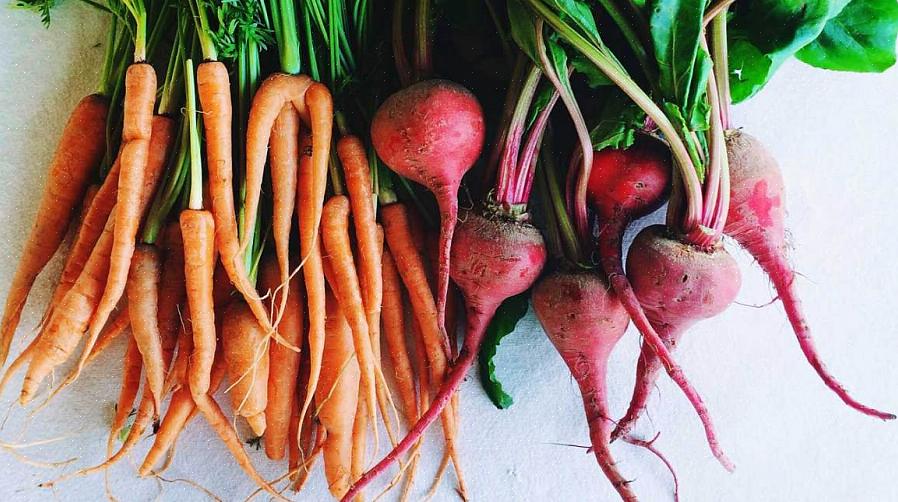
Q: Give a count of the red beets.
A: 6